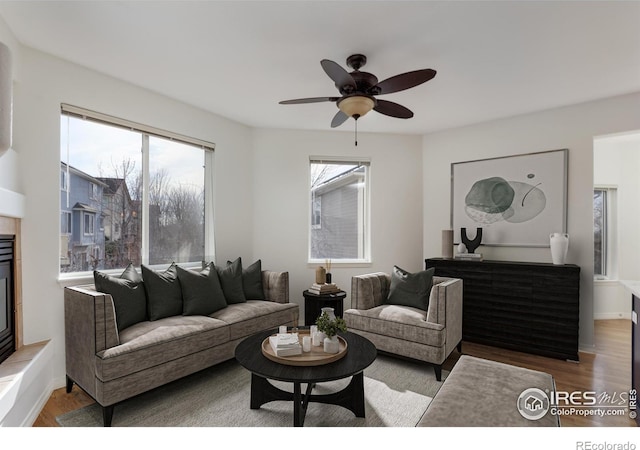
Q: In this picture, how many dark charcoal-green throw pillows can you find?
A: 6